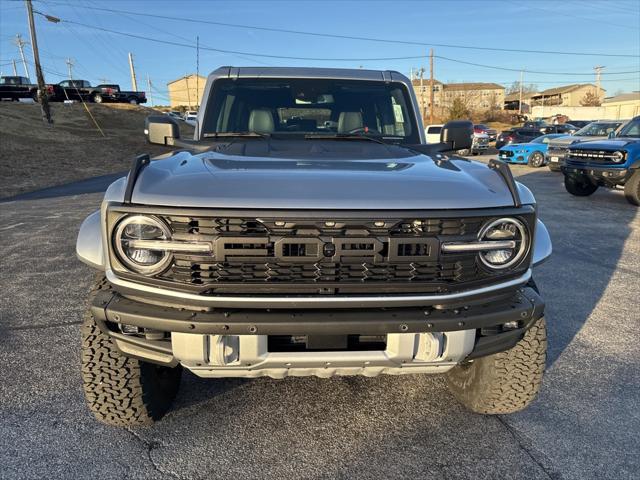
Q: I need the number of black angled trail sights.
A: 2